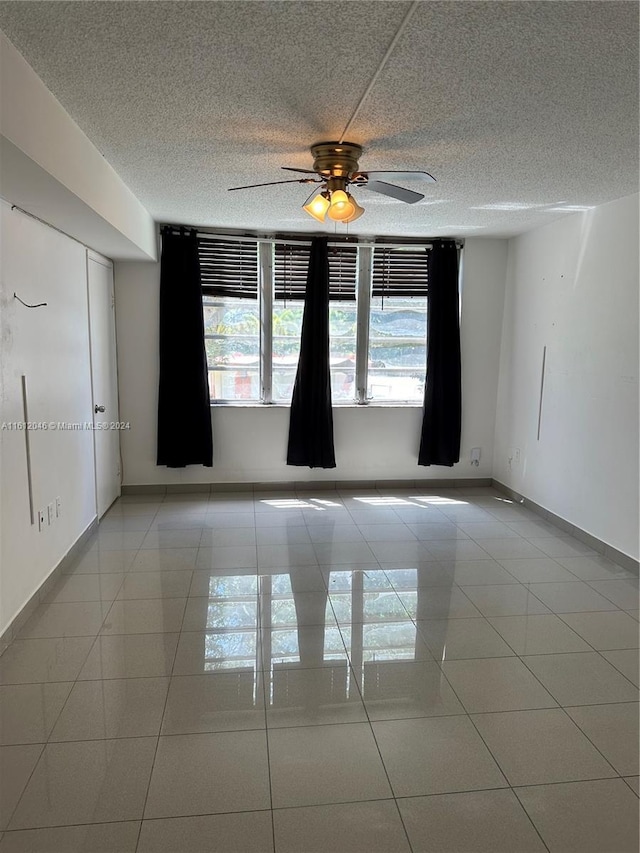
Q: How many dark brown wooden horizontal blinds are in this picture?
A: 3